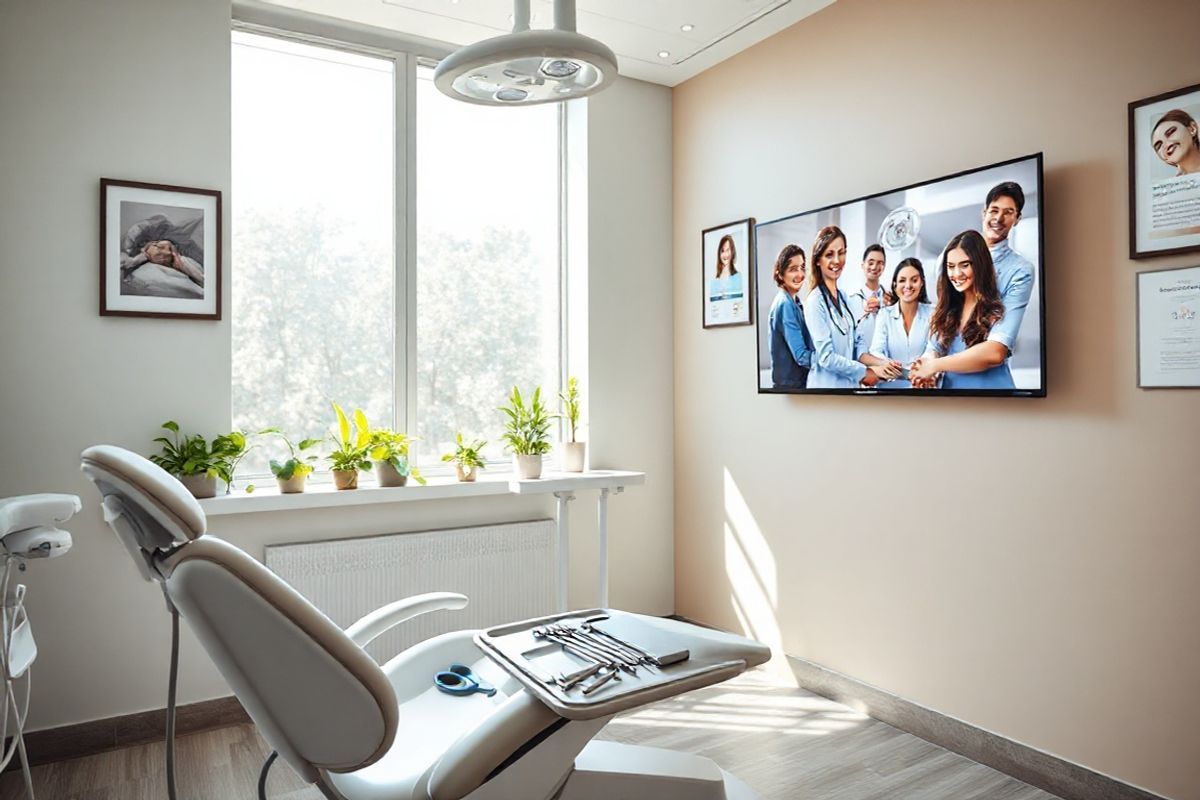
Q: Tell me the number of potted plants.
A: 7